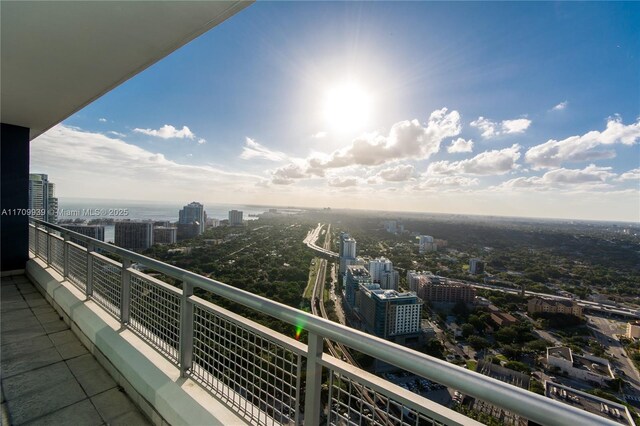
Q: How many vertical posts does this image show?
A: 7